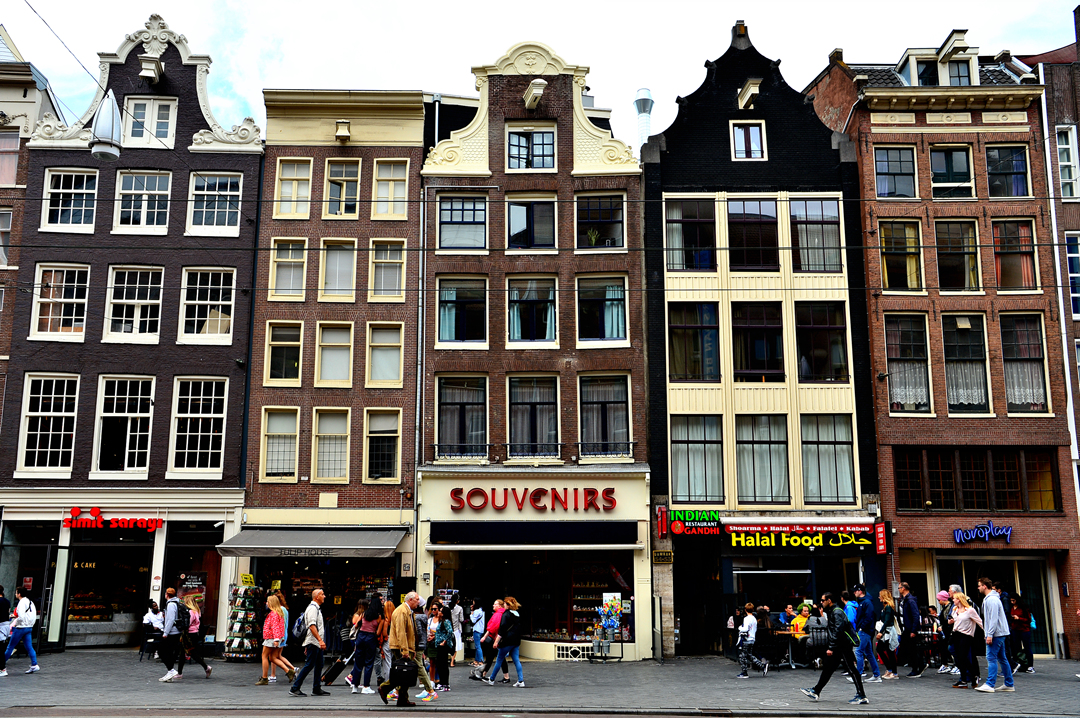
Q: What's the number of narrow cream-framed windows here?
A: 12